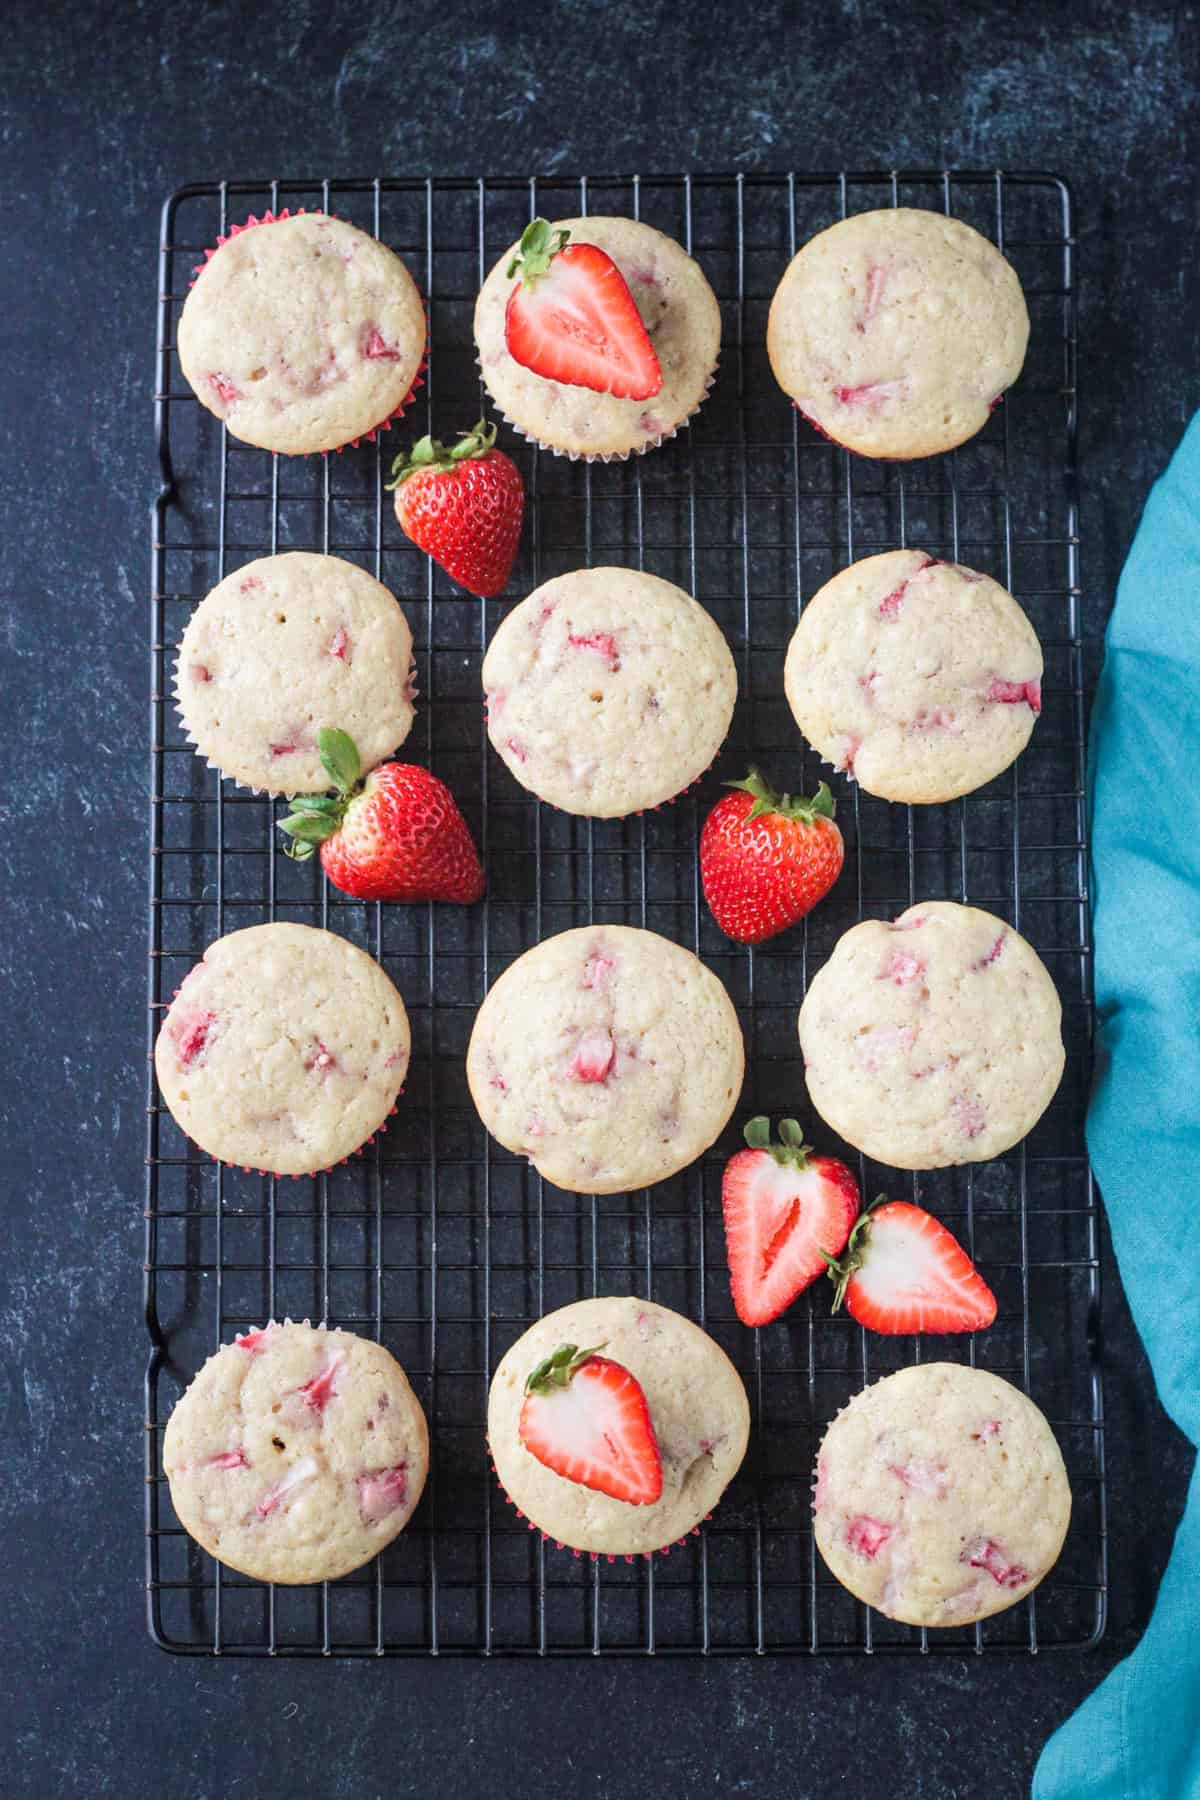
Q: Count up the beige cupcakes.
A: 12